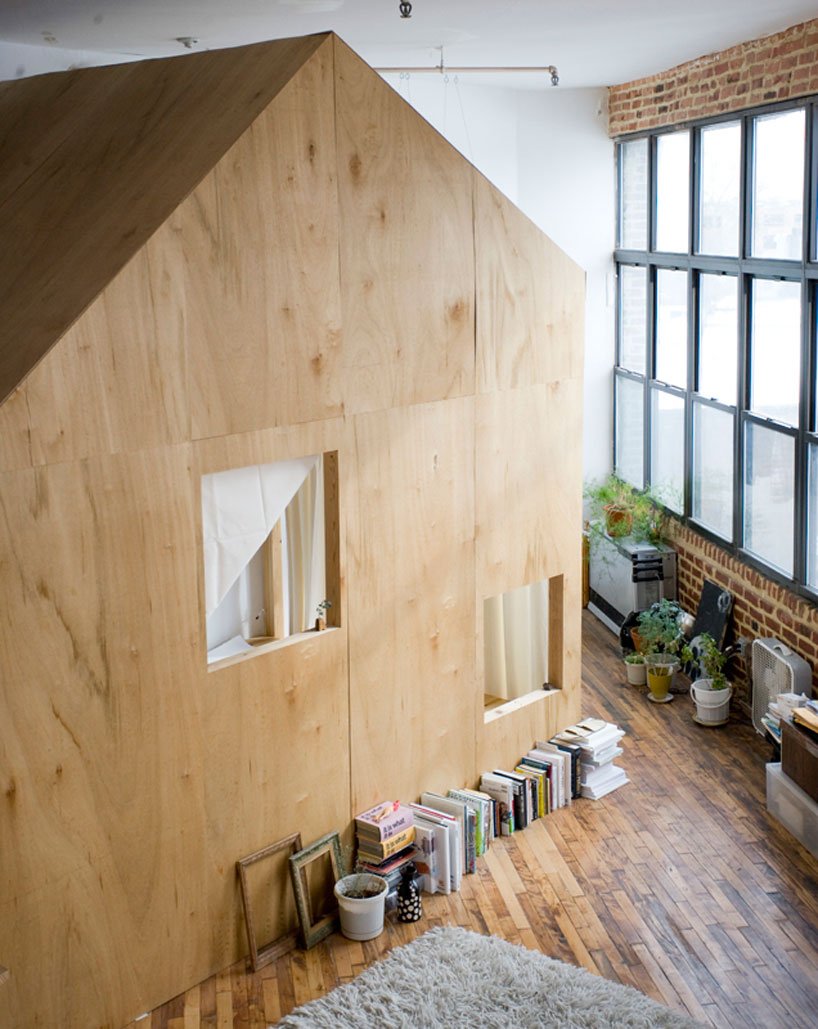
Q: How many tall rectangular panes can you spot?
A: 12